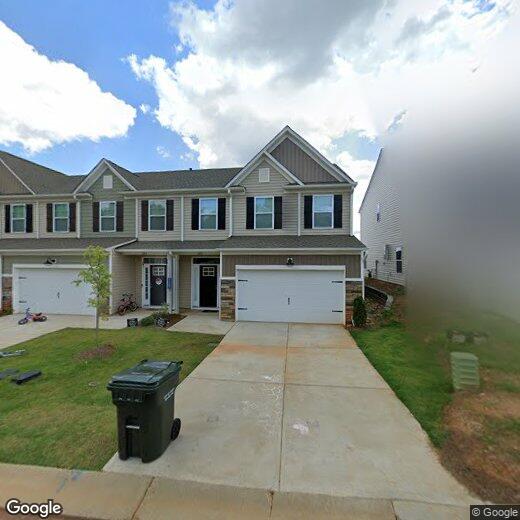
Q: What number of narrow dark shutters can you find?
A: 14